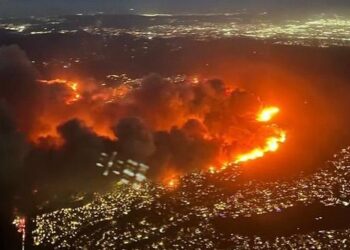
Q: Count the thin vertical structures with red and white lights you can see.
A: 1